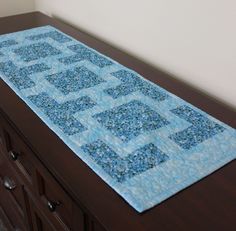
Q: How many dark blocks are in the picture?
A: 11